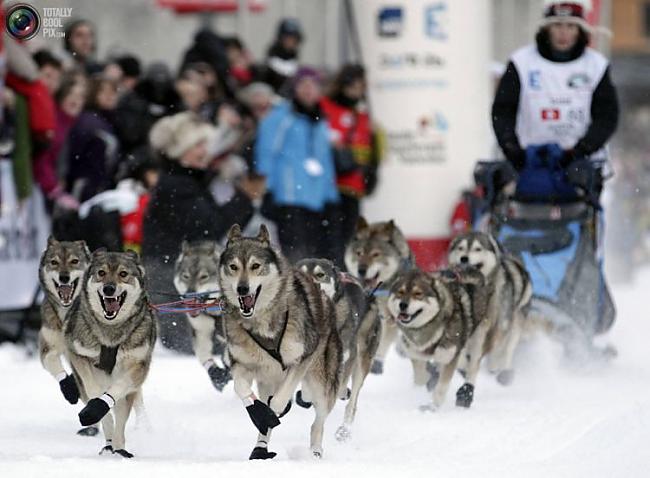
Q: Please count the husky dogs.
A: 8